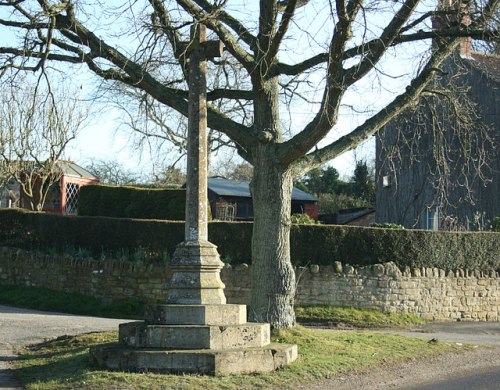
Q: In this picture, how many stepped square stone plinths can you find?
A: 3